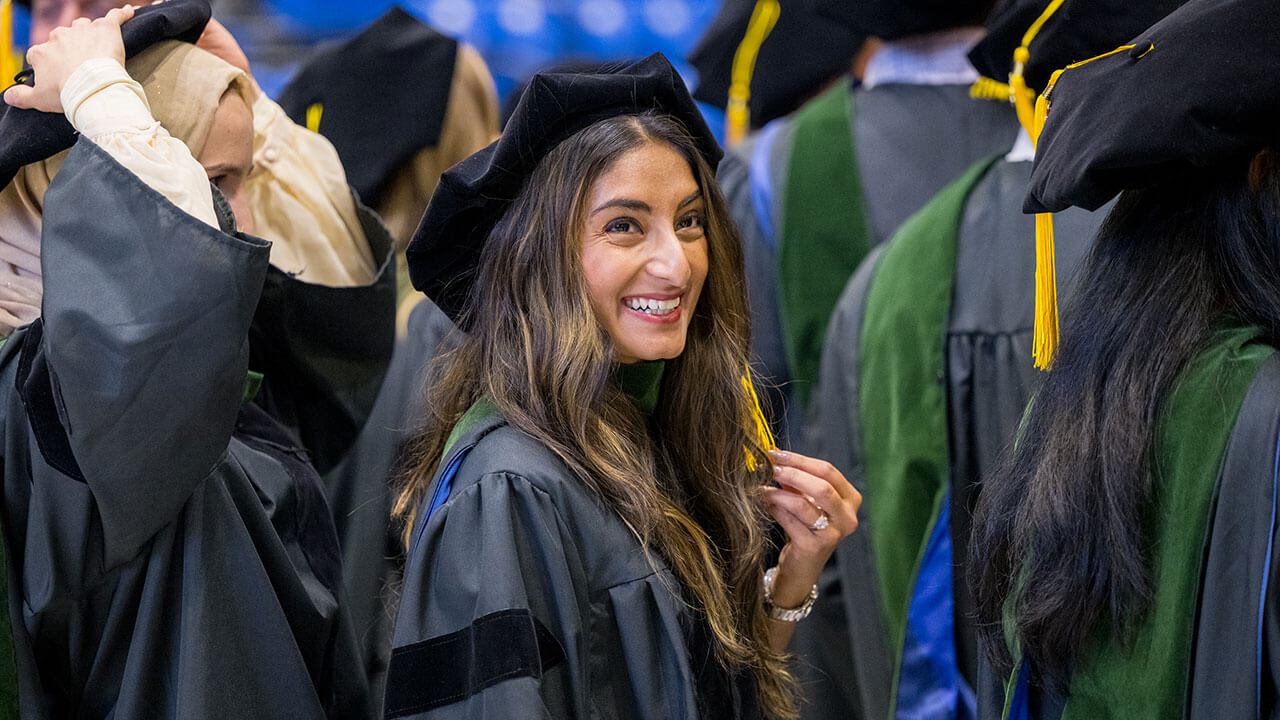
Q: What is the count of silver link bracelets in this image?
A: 1